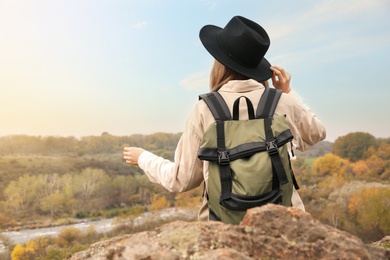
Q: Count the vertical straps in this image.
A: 2